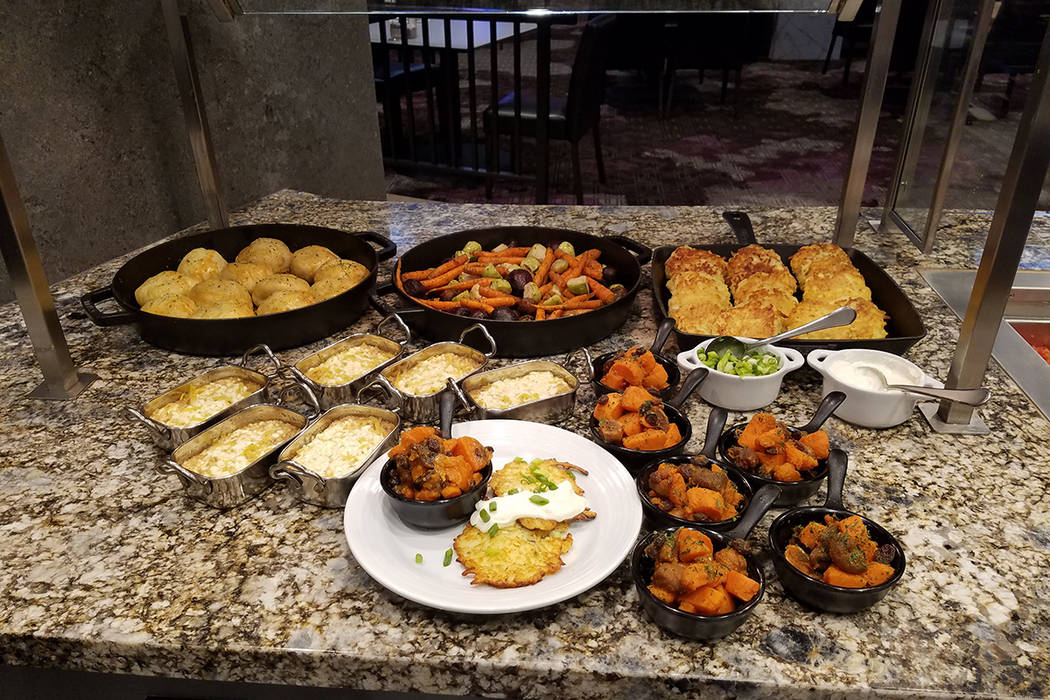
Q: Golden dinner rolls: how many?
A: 12